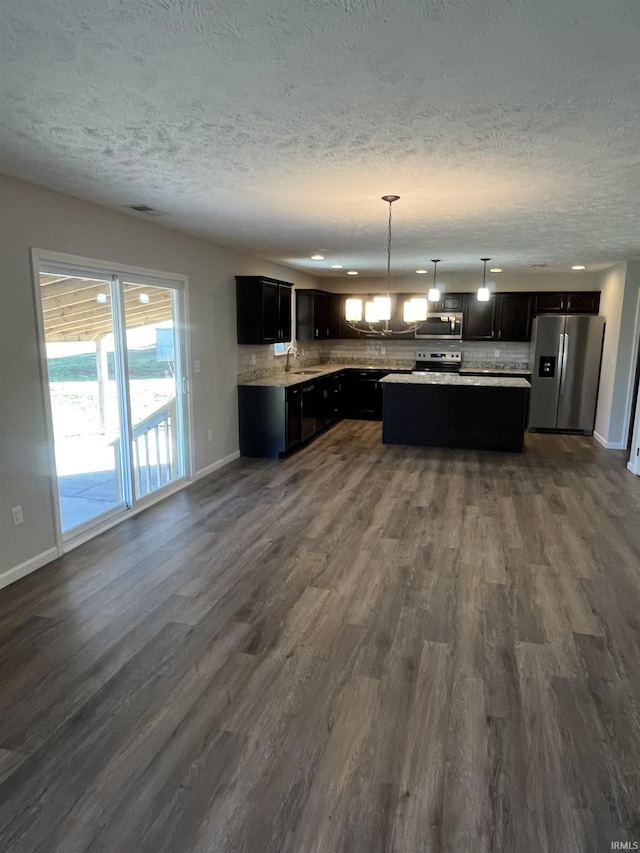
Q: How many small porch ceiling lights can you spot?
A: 2